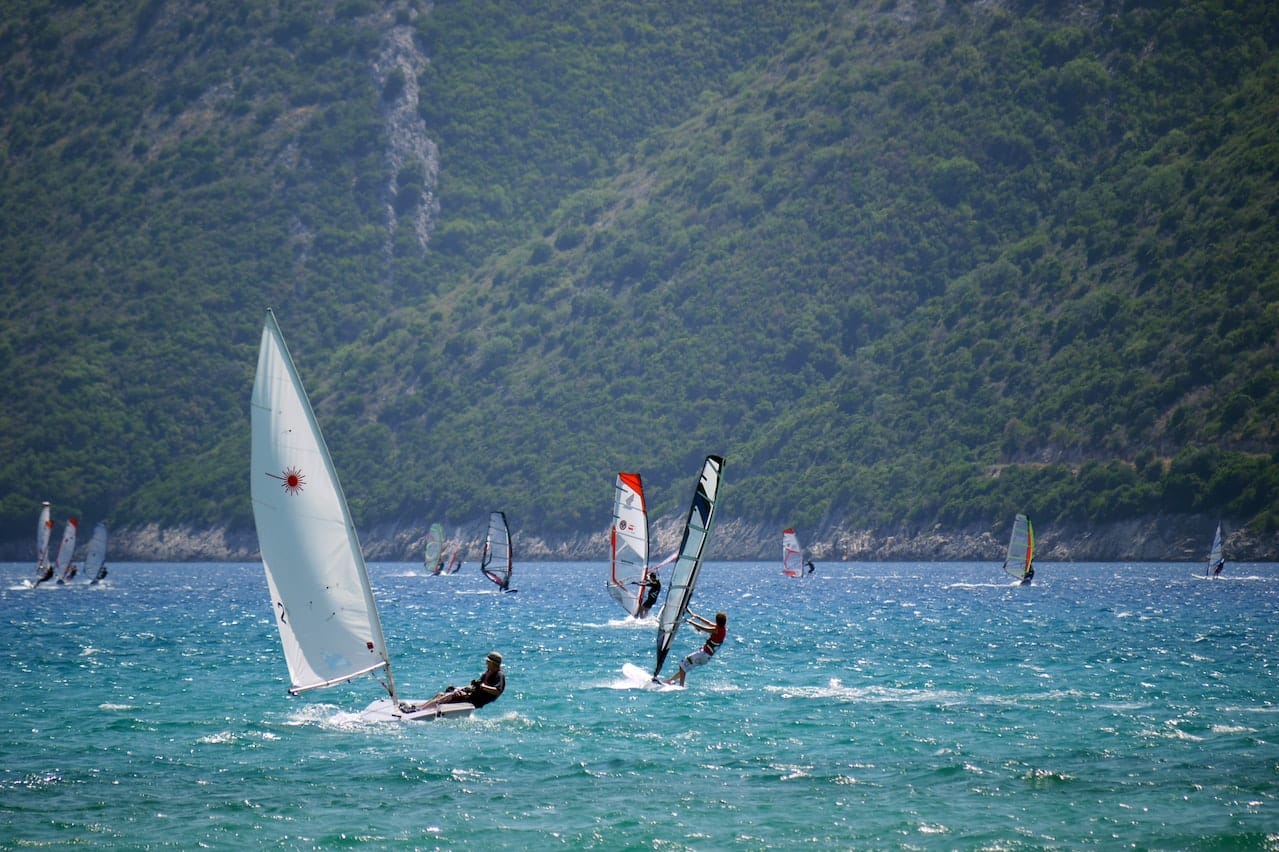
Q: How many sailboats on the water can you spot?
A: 1